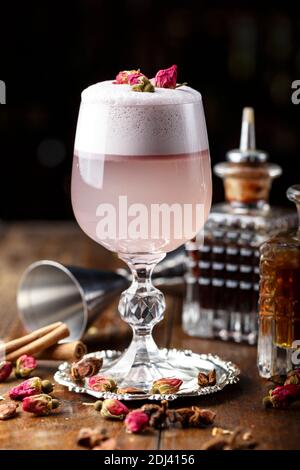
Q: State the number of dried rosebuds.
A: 13